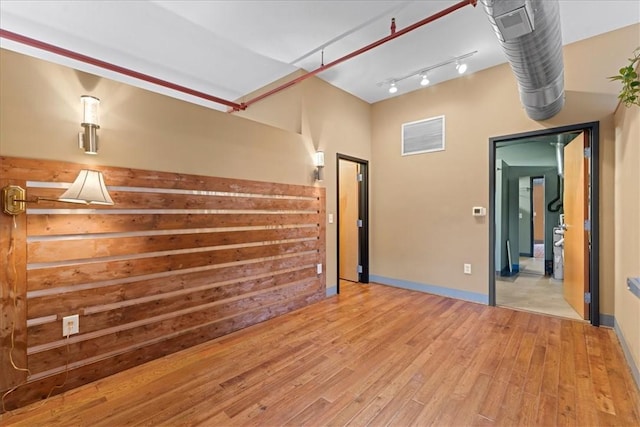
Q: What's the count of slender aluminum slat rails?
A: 8